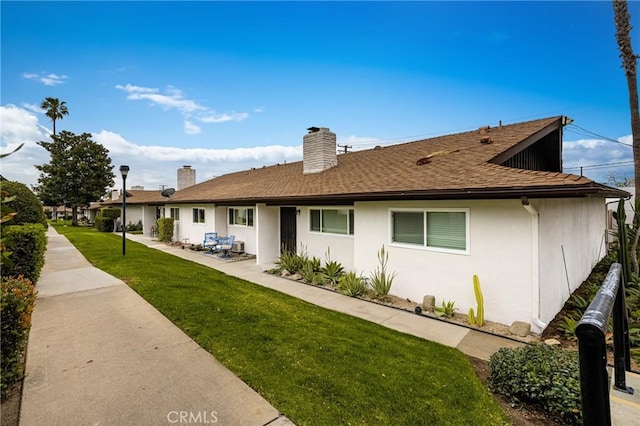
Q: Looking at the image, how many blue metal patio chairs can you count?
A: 2